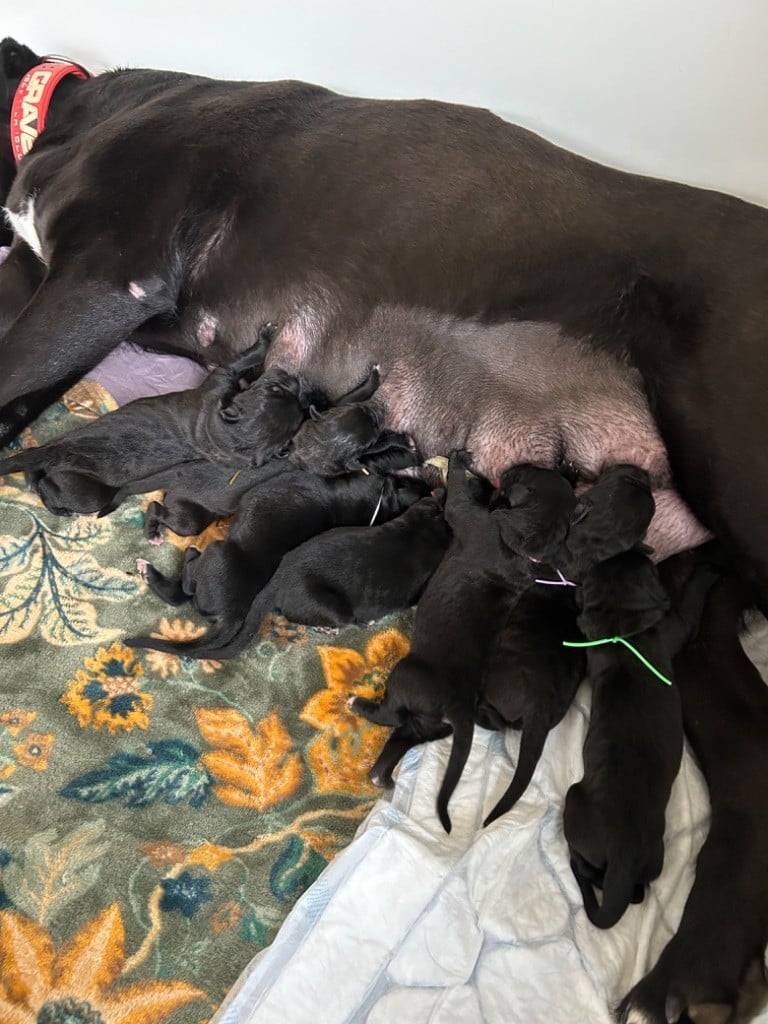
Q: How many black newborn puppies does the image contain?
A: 7